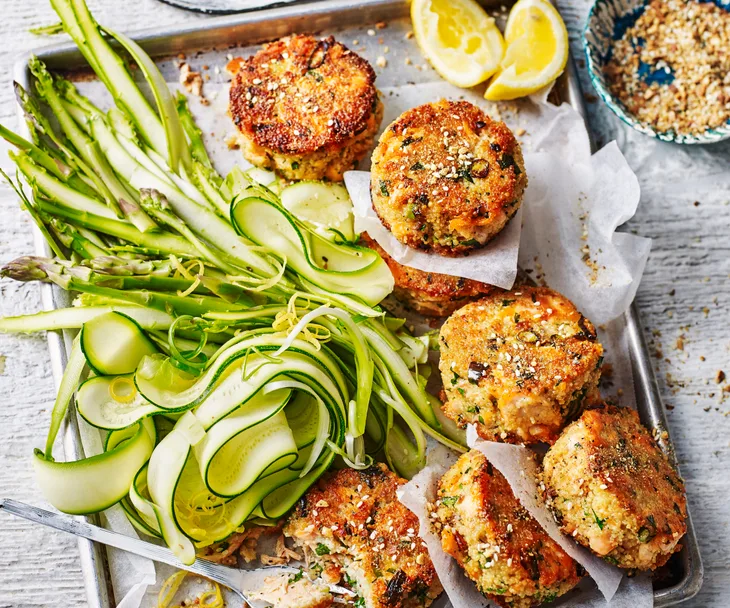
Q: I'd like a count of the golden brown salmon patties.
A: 7